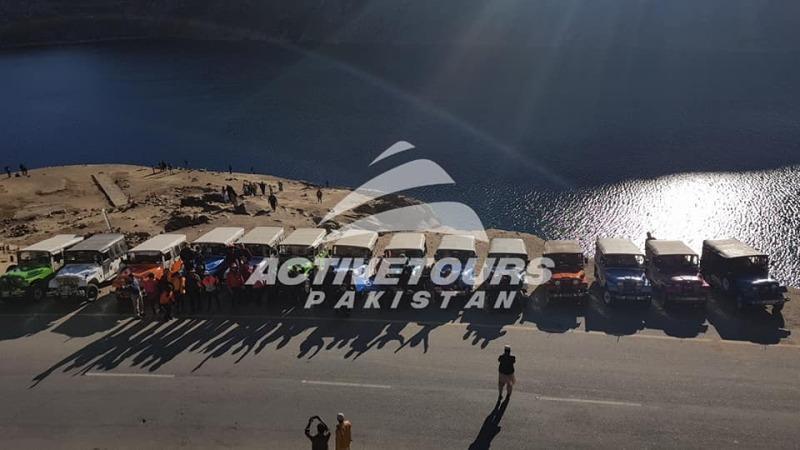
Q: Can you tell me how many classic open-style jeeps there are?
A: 14